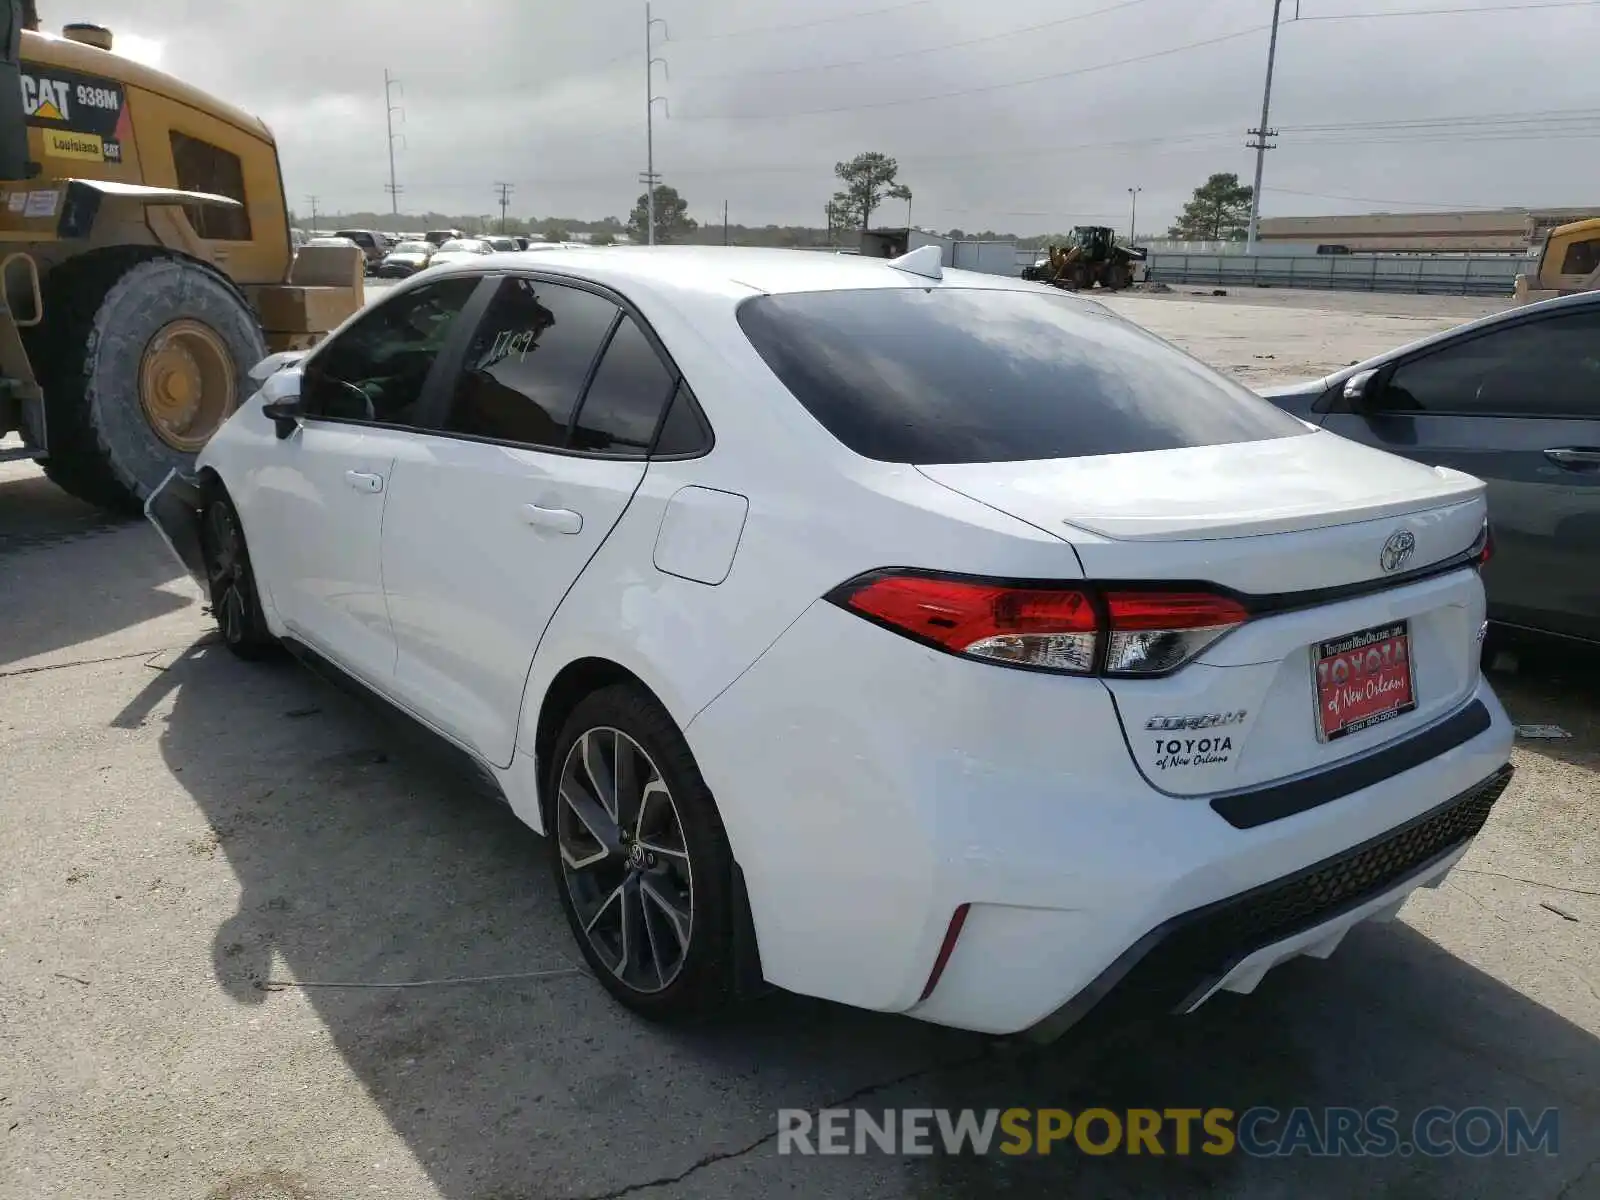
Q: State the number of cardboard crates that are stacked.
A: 0